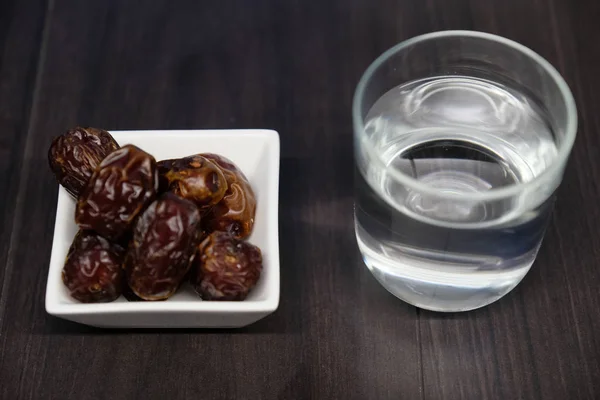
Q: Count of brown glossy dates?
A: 7